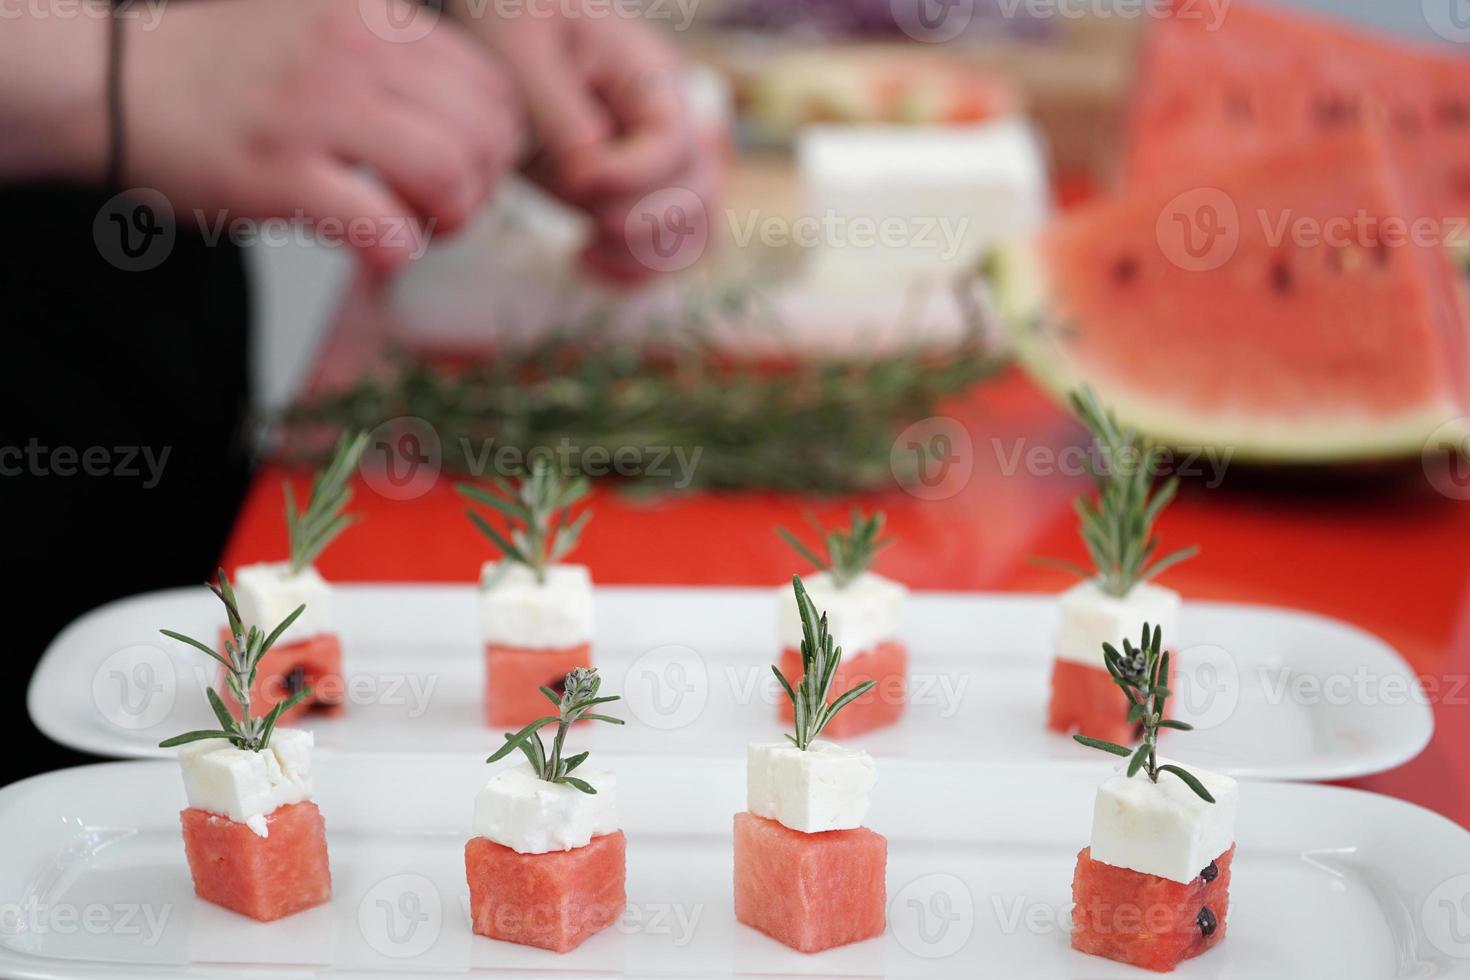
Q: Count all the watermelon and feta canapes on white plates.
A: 8